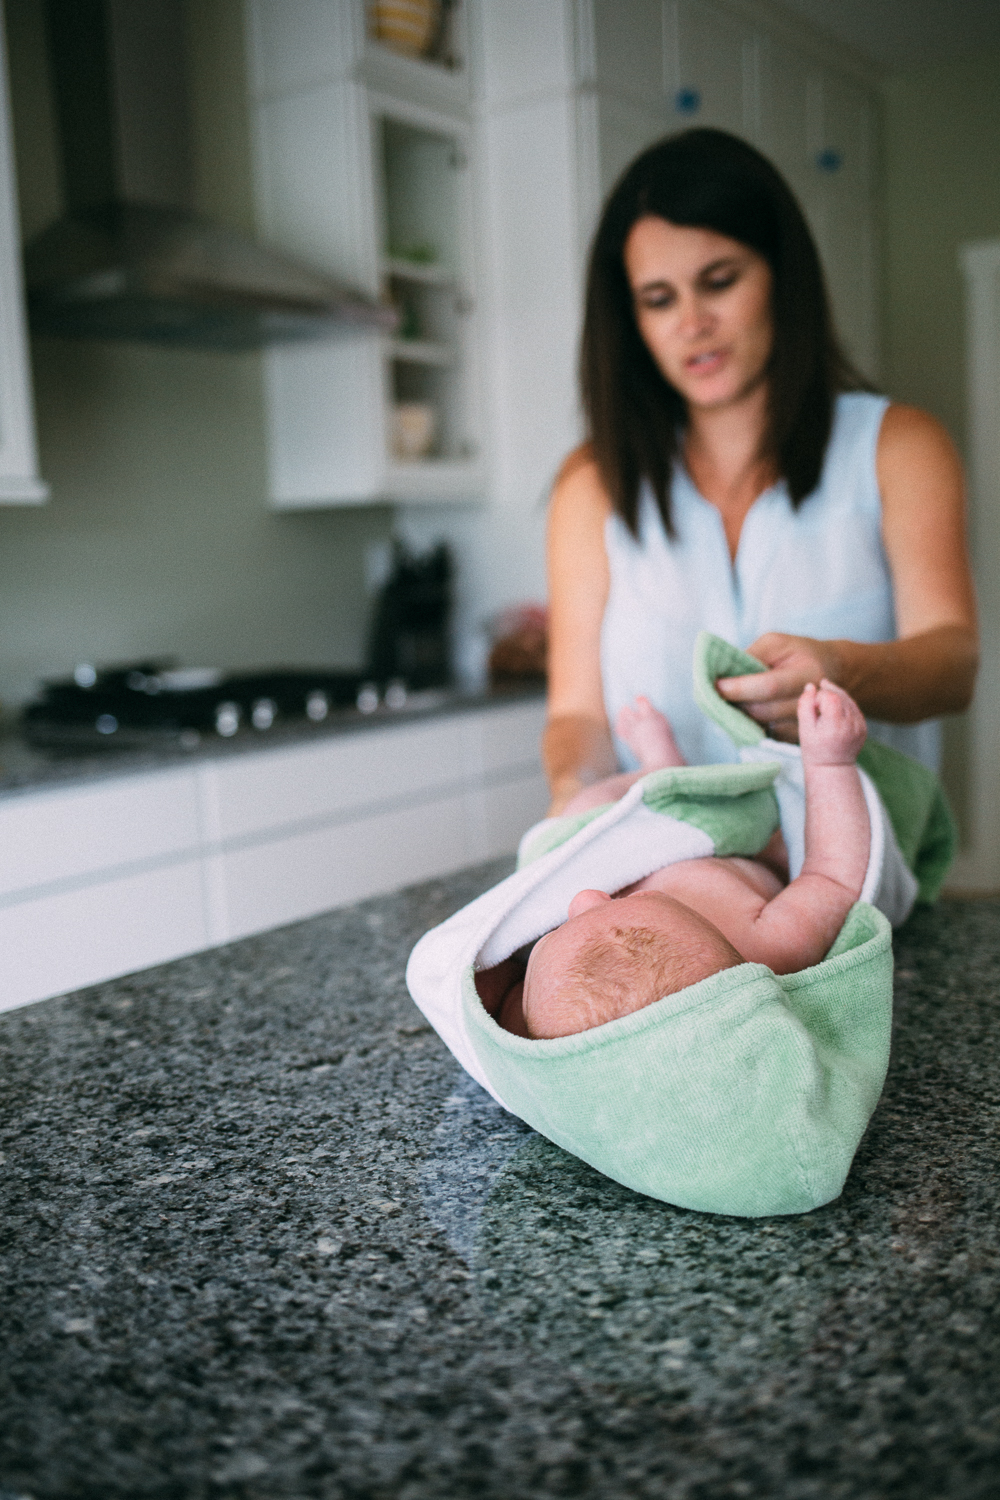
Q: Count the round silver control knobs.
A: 5